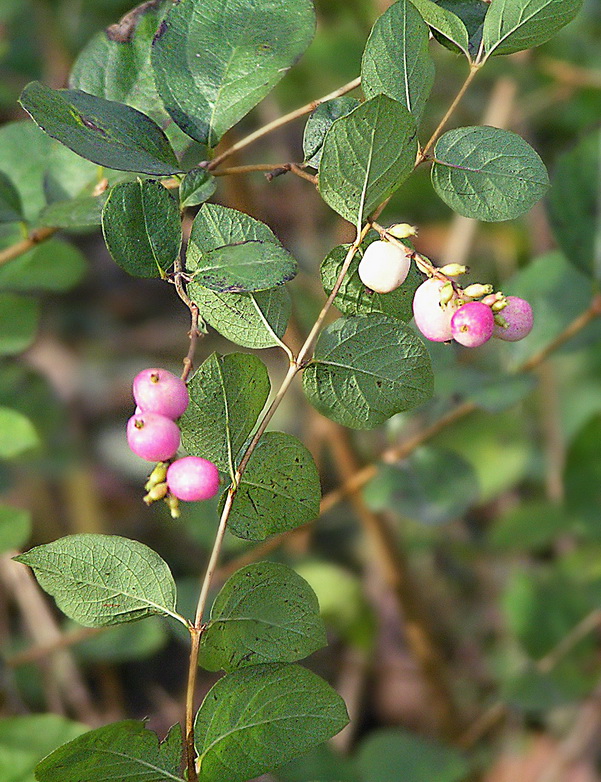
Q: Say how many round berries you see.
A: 7